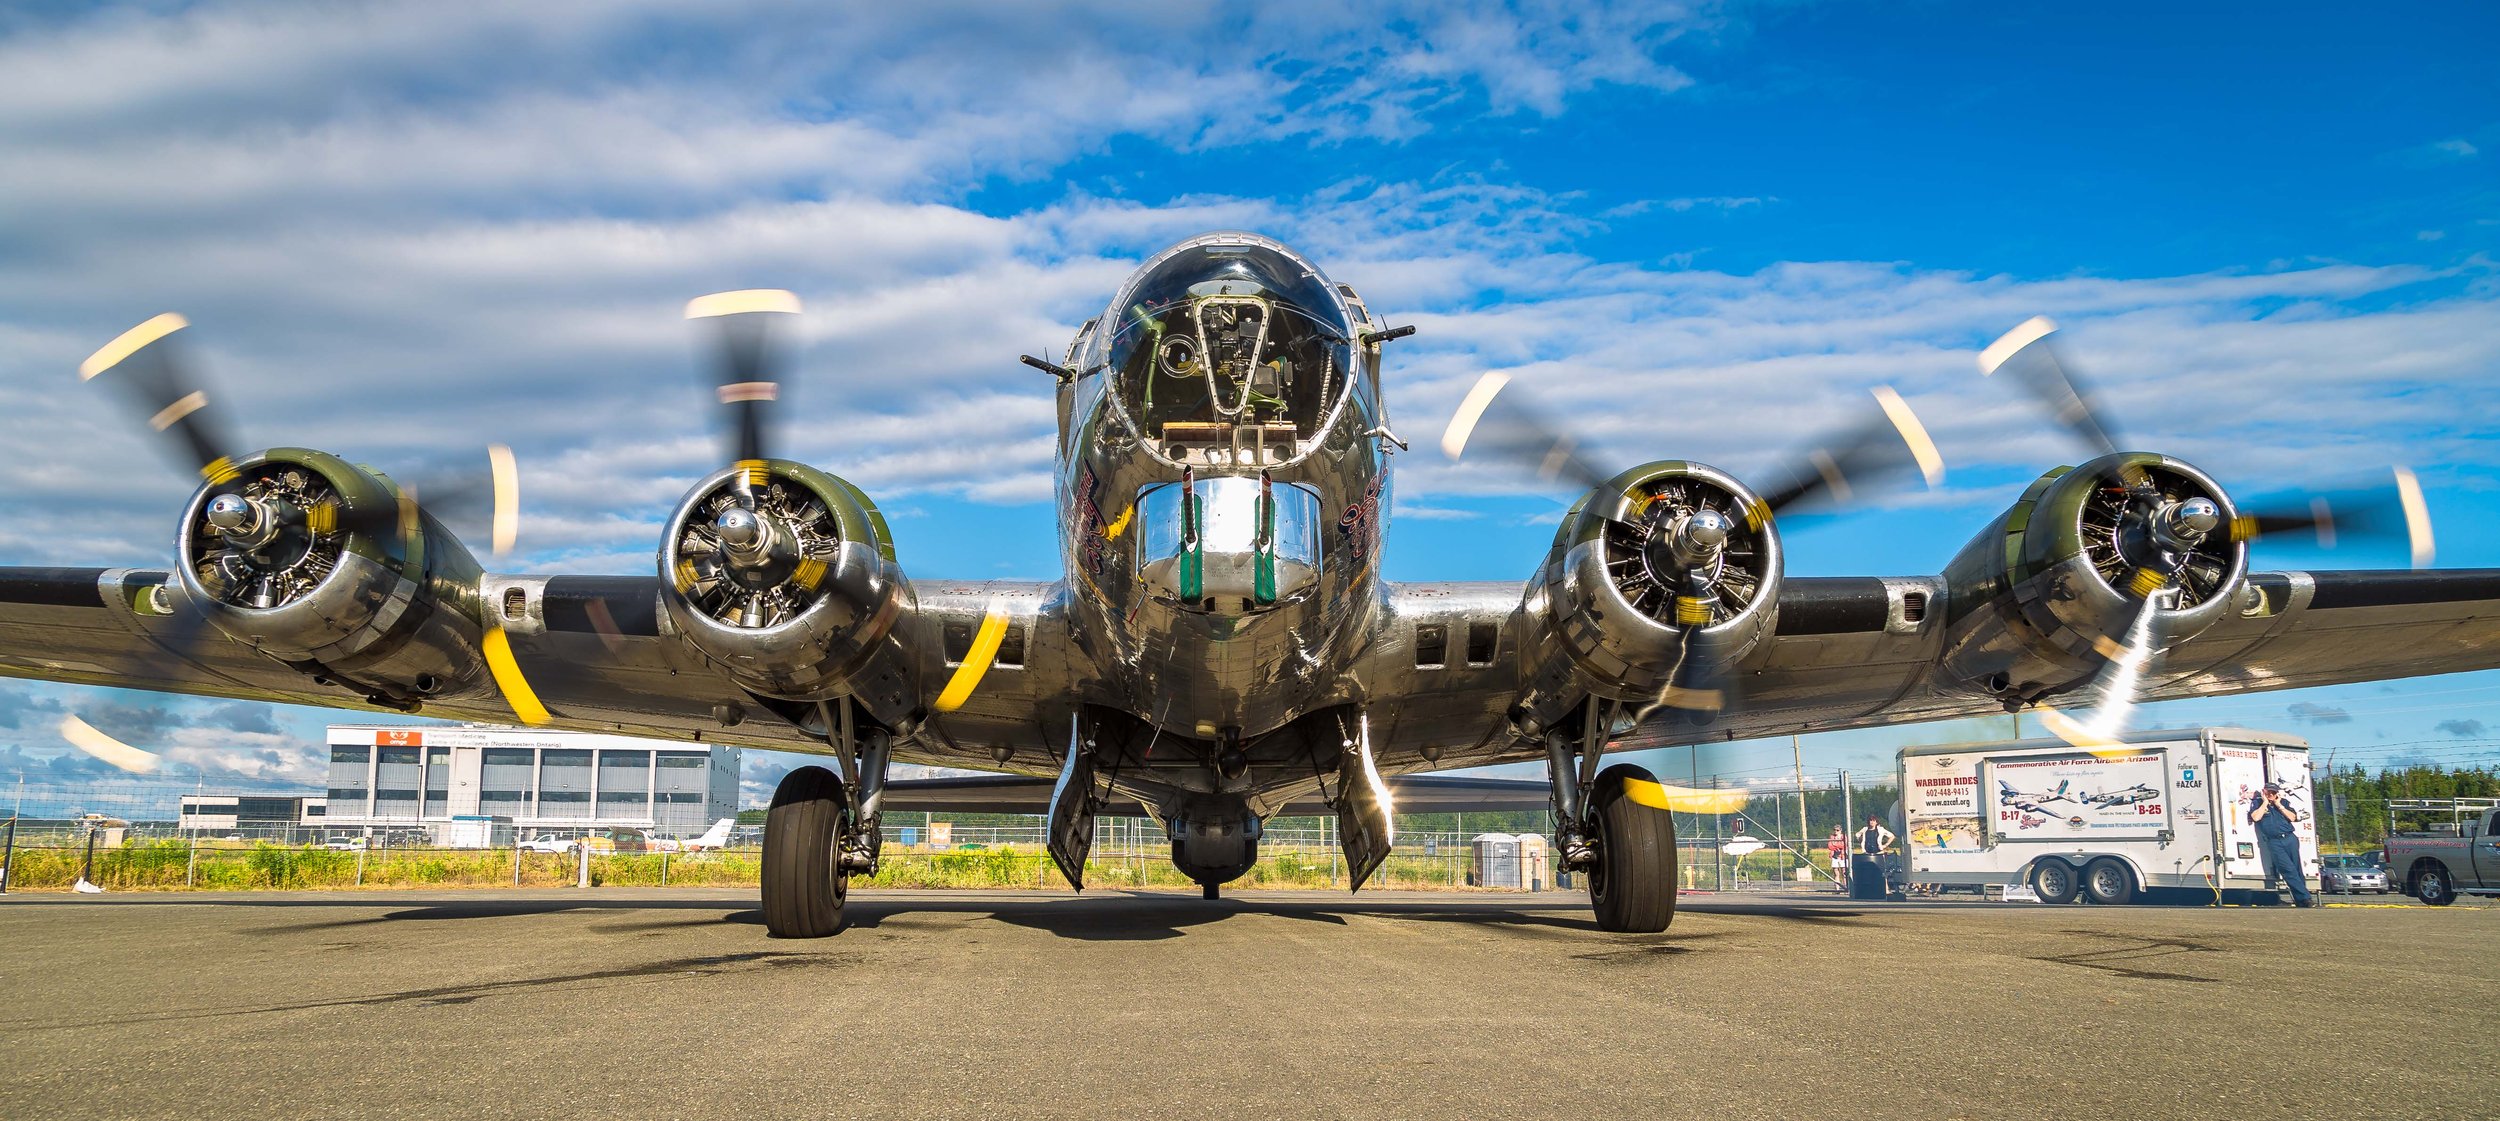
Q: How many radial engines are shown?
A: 4